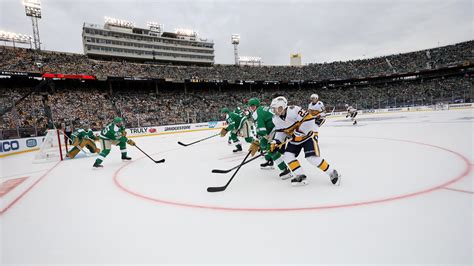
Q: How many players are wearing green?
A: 4